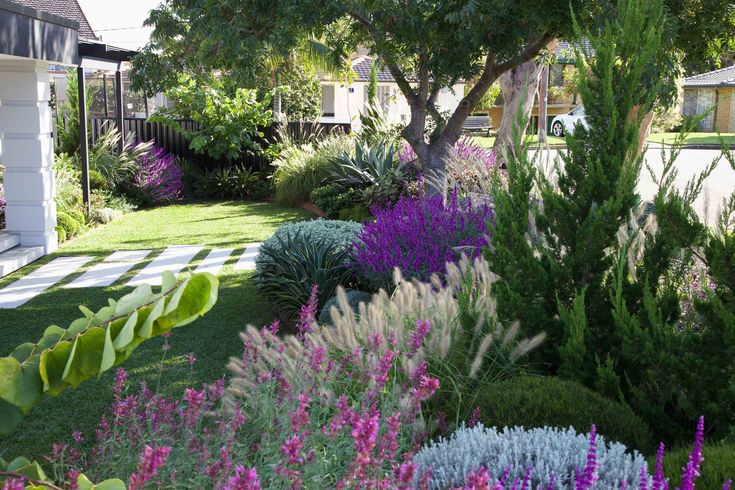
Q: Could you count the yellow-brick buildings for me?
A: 2